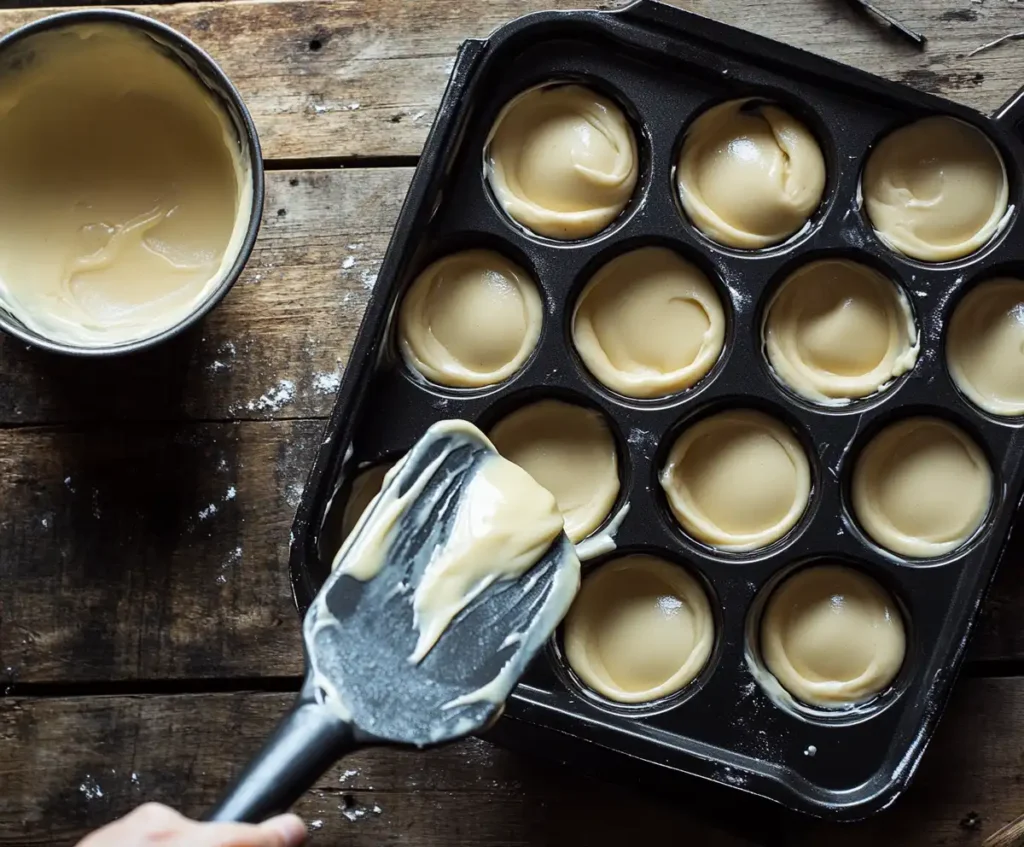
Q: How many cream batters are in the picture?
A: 13